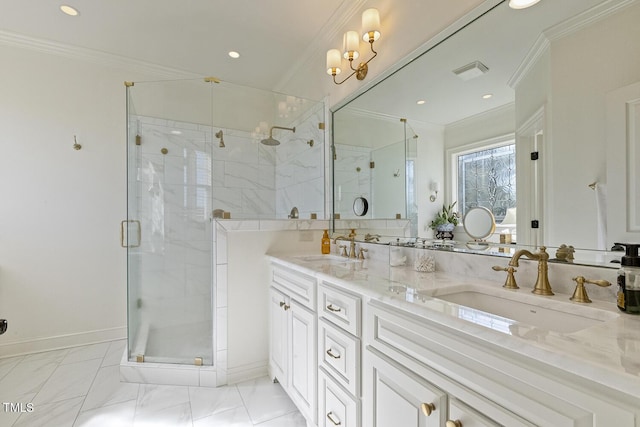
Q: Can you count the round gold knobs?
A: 4